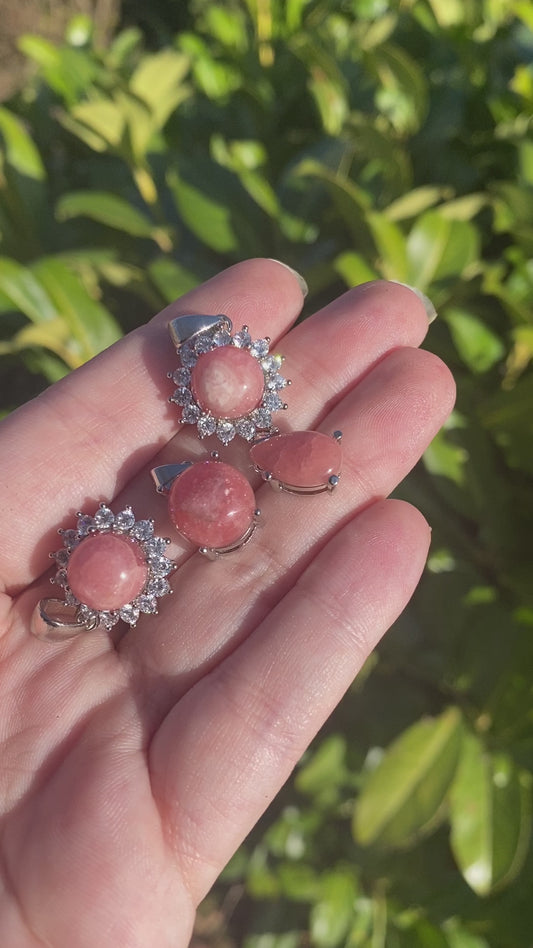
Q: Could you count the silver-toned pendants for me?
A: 4